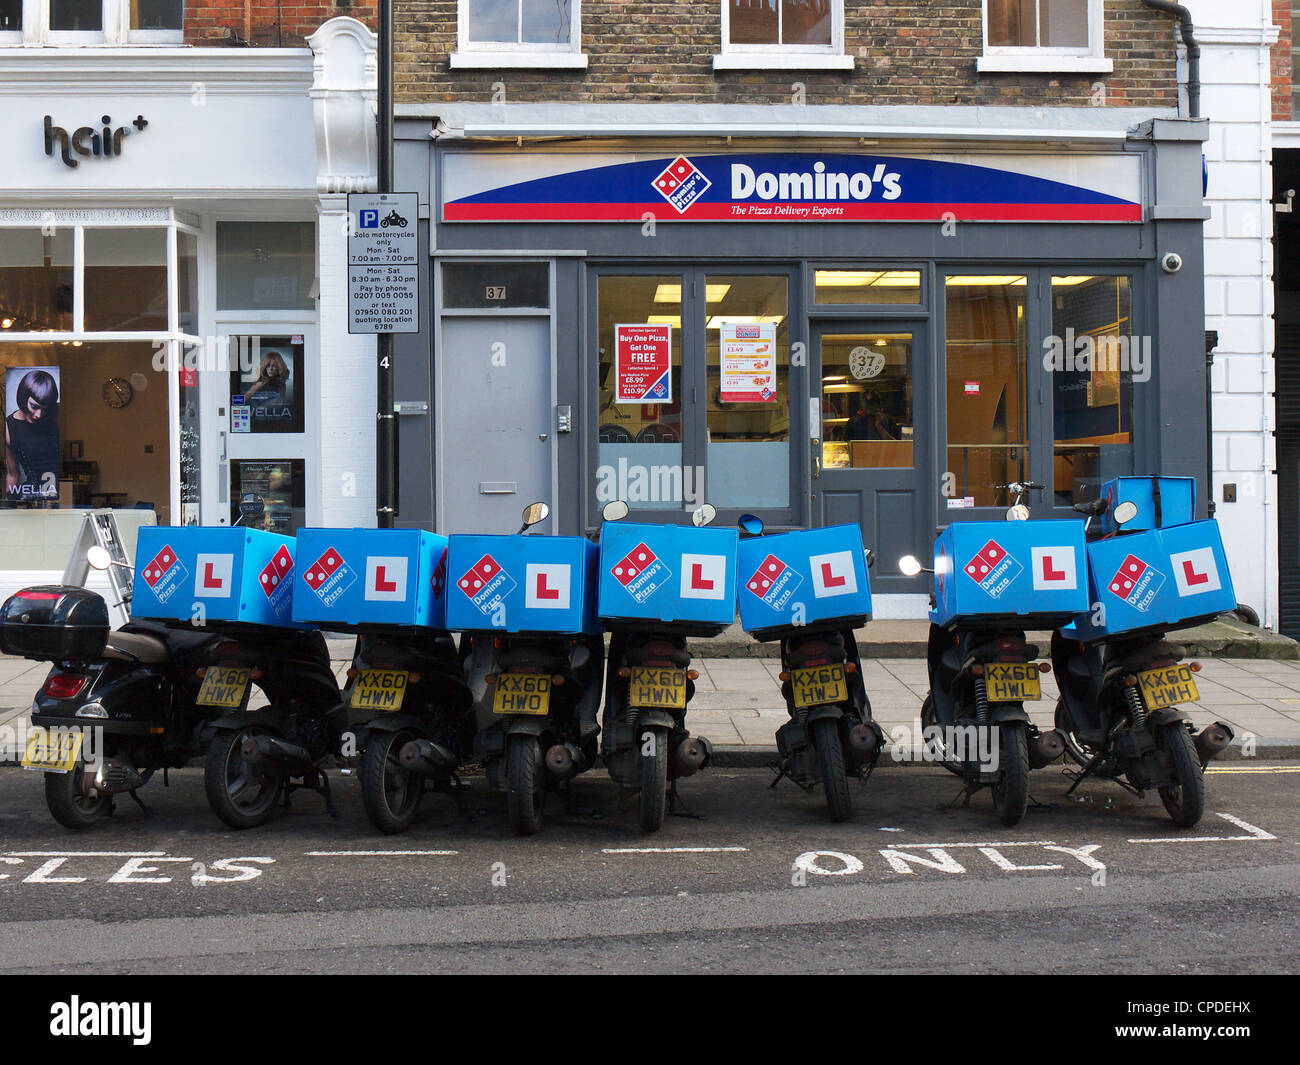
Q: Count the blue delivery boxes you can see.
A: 8